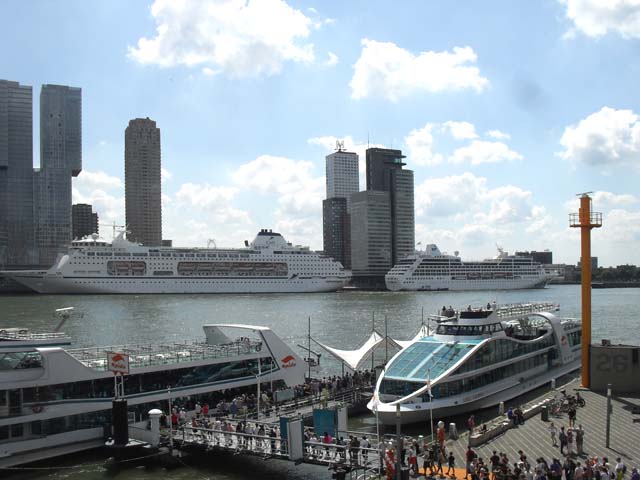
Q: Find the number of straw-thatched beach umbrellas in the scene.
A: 0